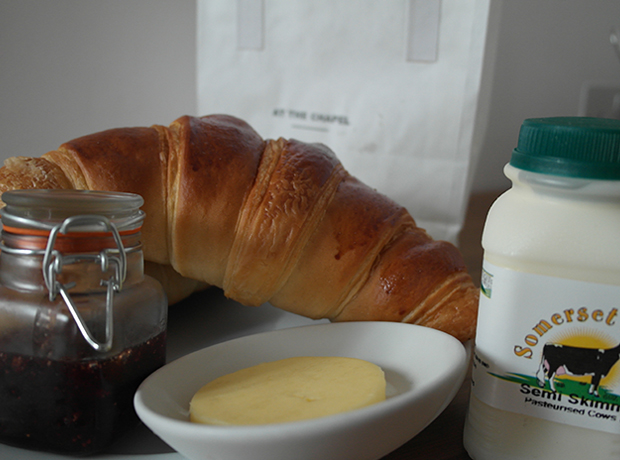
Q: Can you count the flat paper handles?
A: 2